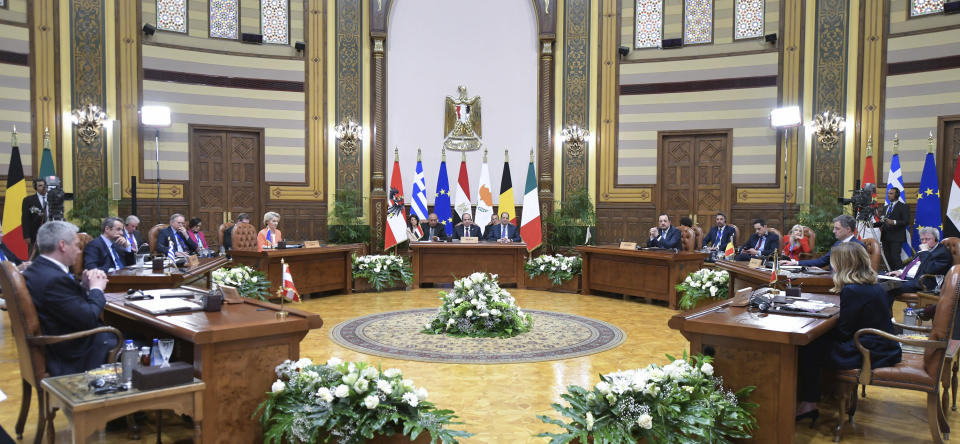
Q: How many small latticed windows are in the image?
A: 7